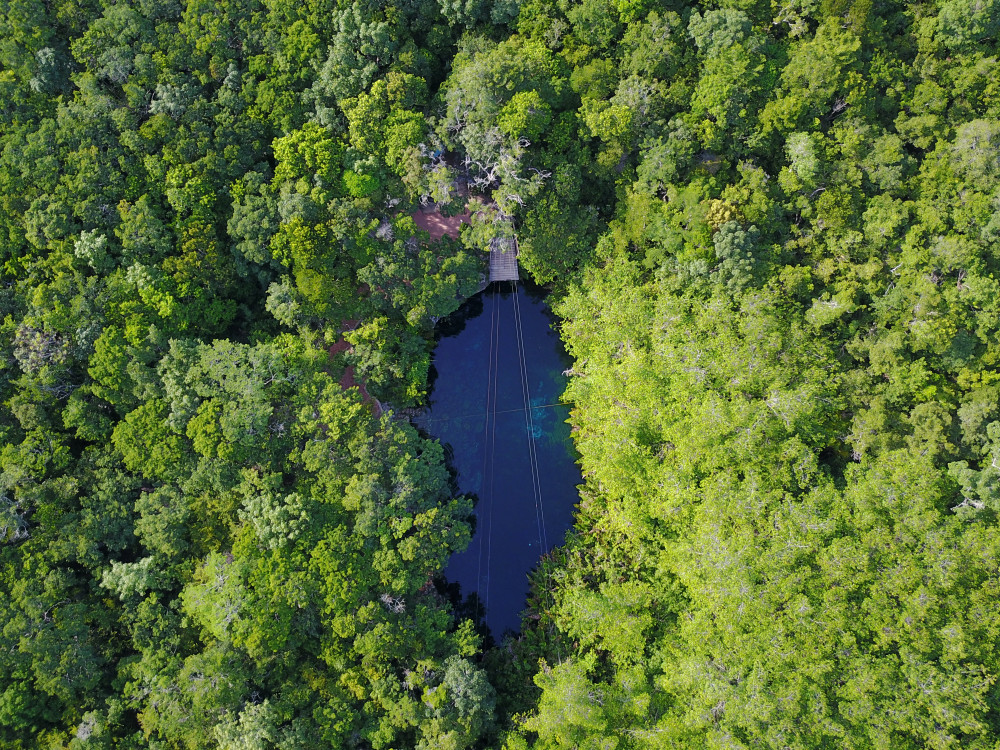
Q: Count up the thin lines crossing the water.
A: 5